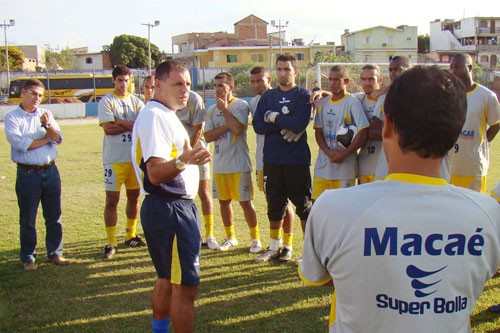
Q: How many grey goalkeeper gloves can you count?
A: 2